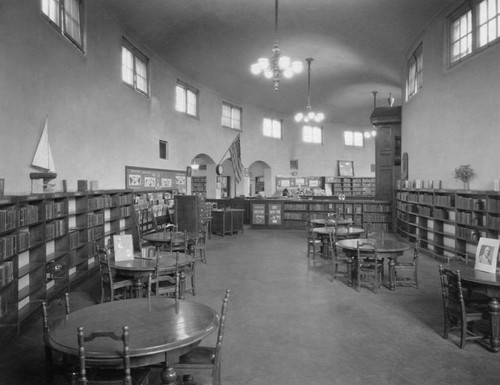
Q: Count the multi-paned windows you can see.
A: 9